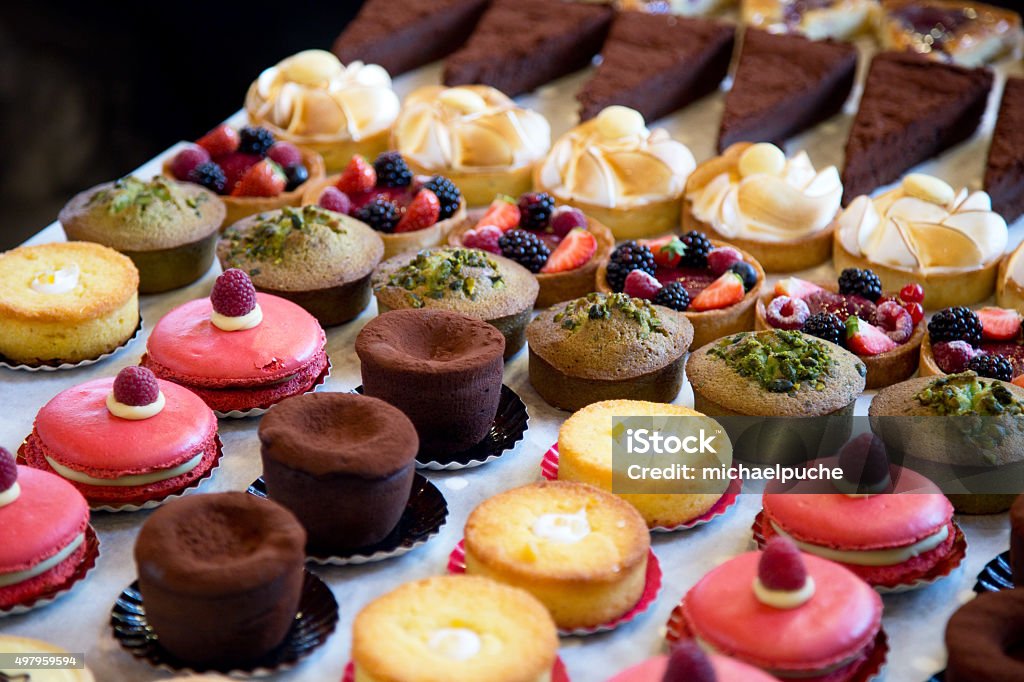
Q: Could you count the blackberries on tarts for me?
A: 14